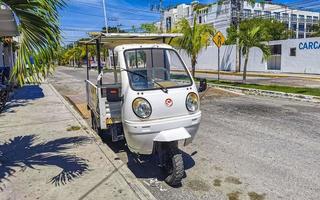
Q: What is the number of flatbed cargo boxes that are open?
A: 1